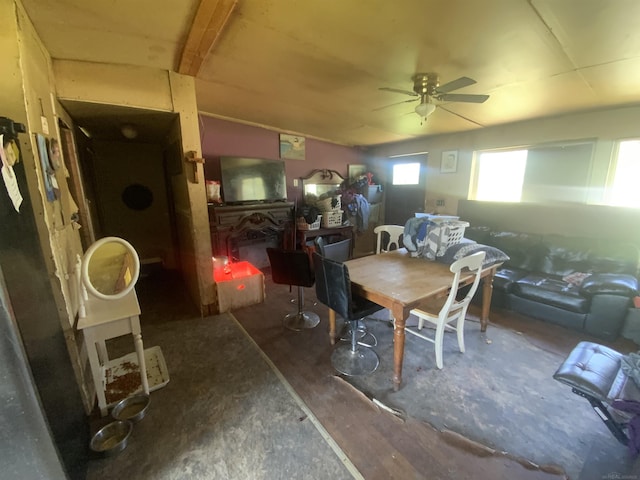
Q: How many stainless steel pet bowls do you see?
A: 2